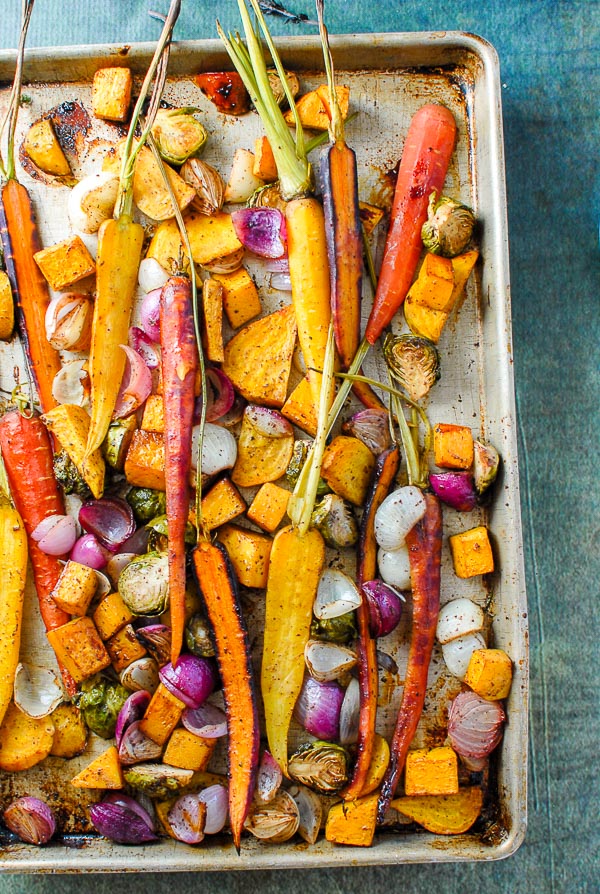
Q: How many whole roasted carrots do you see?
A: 12